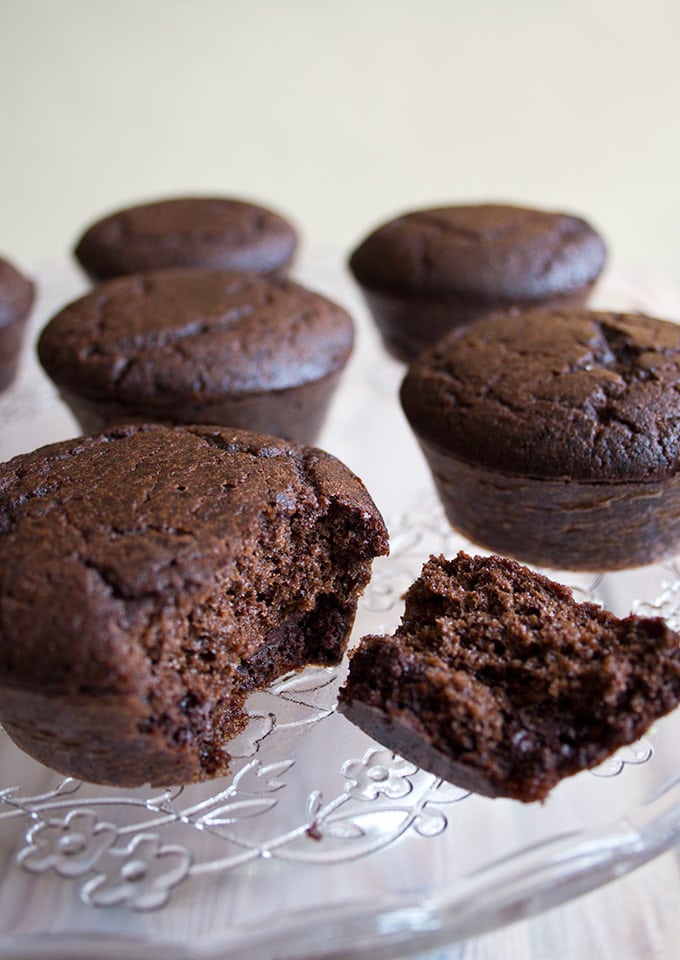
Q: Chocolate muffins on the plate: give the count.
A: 6